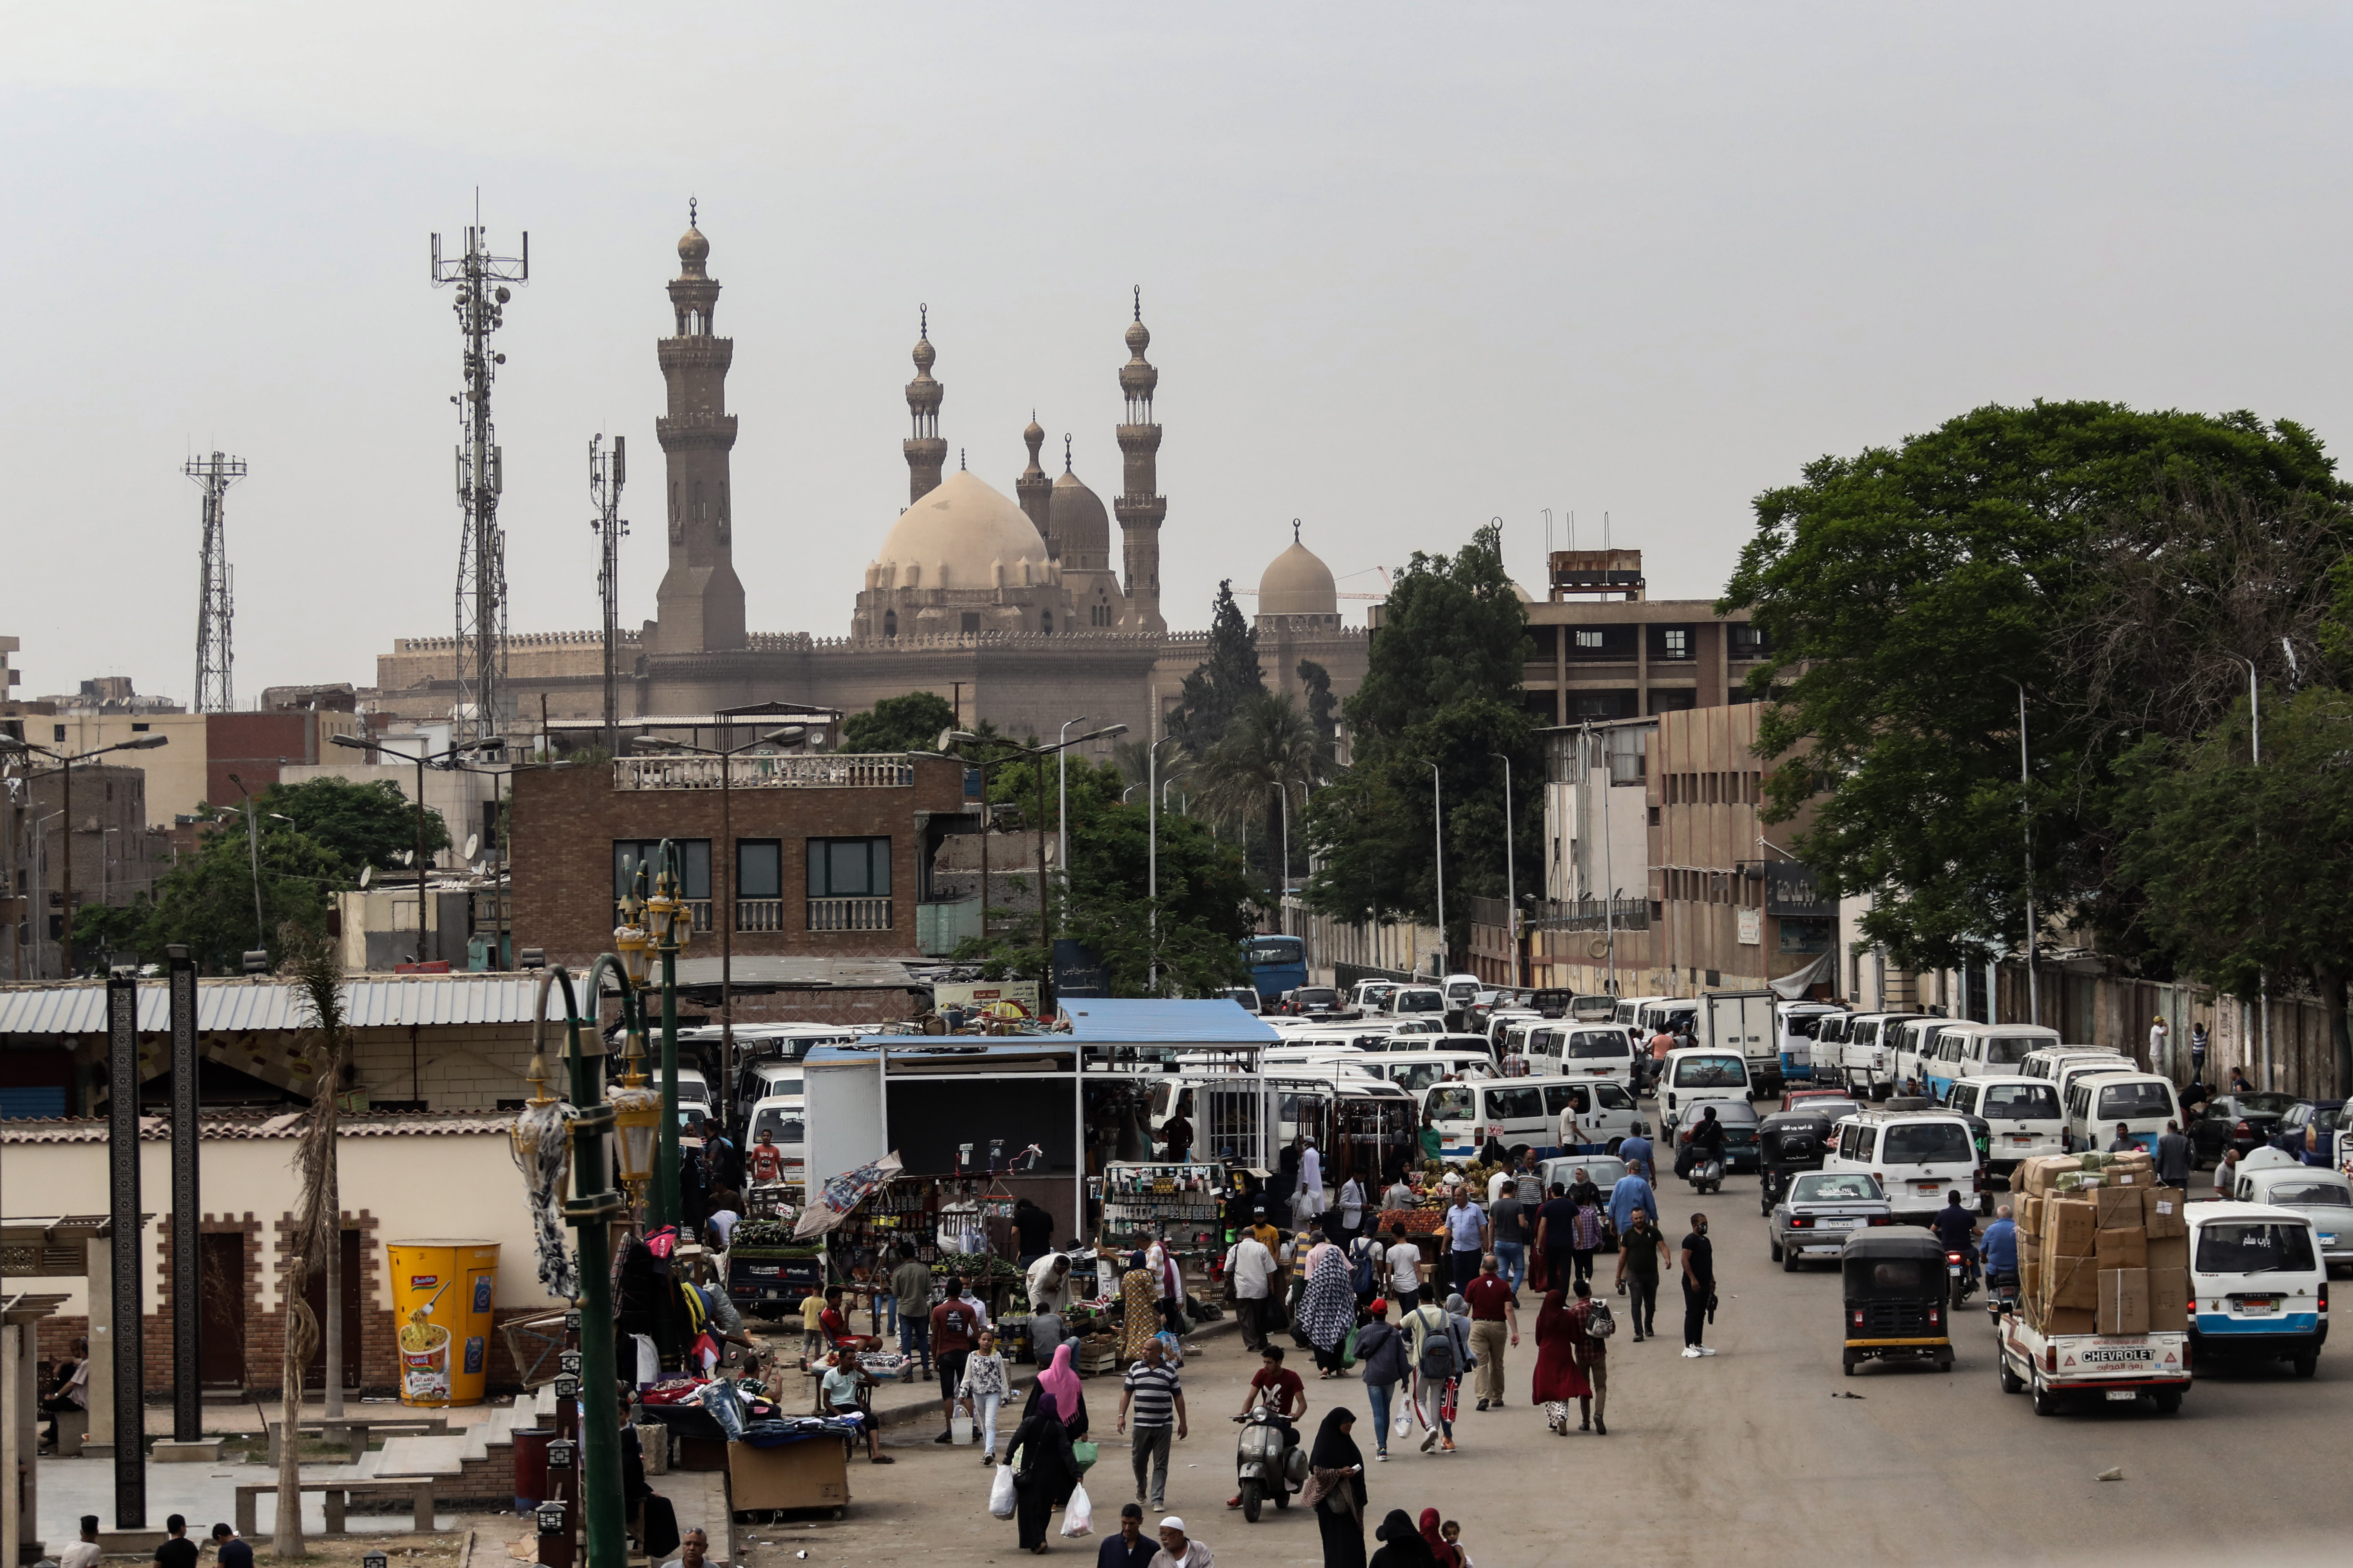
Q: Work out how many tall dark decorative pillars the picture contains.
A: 2